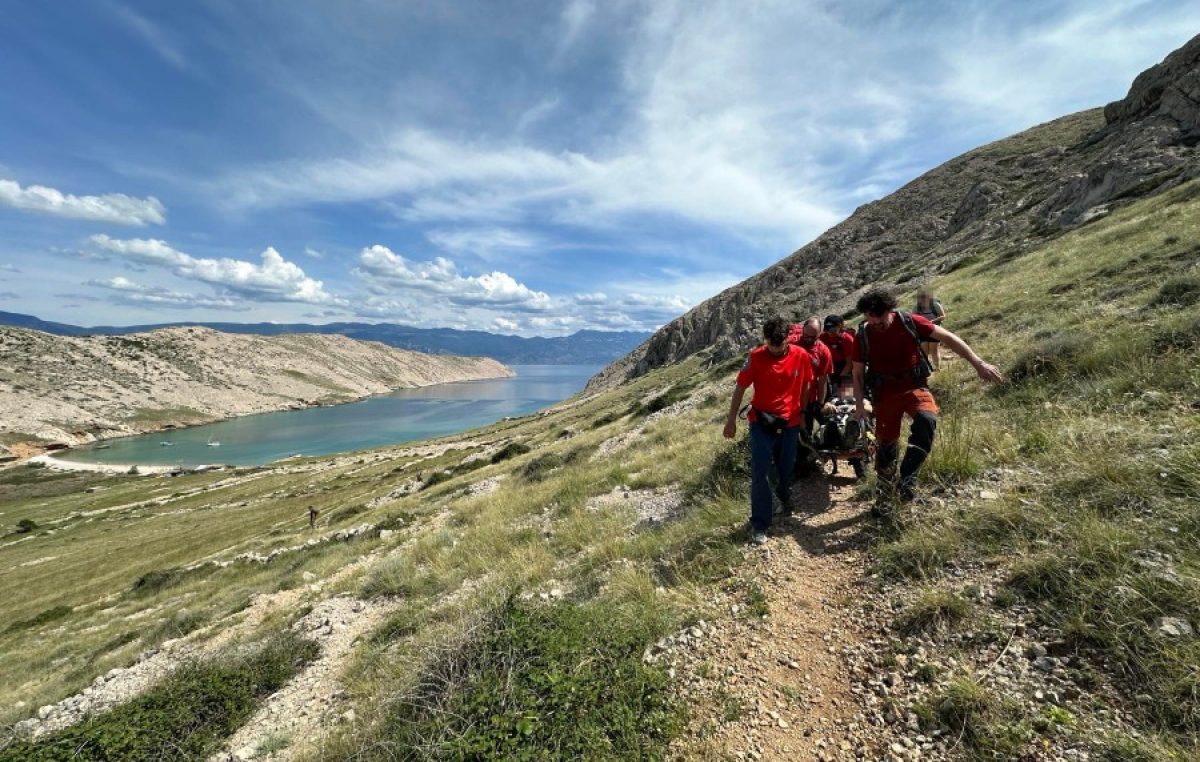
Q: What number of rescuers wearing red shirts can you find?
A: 4